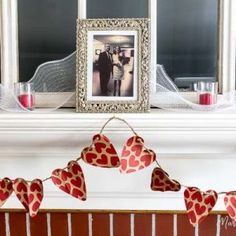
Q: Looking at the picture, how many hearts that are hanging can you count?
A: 8